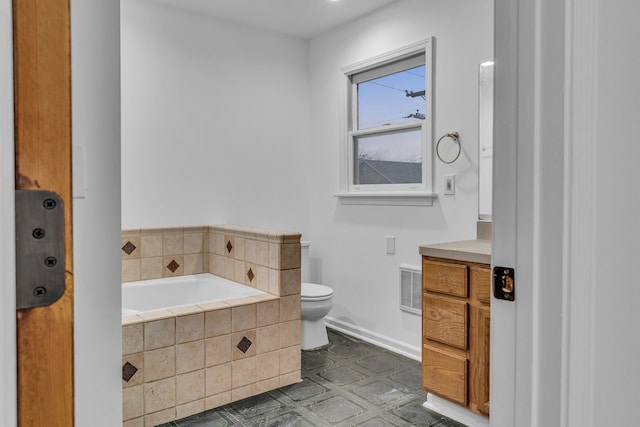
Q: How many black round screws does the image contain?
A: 4